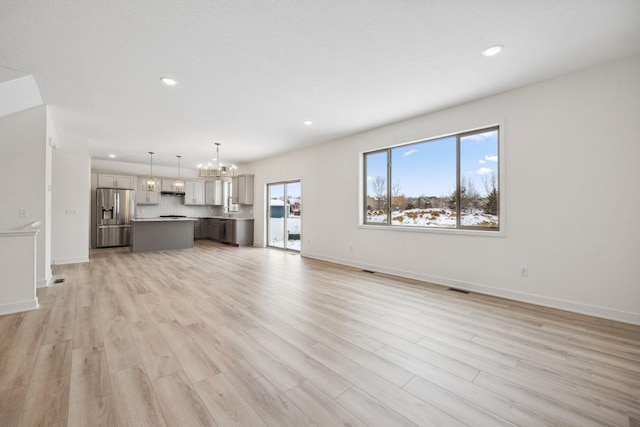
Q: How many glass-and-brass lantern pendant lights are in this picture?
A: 2